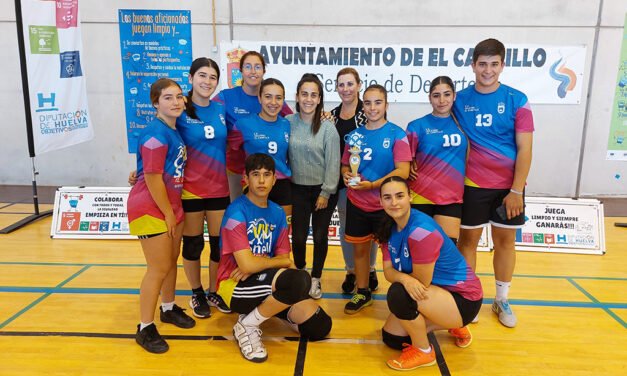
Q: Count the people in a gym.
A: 11